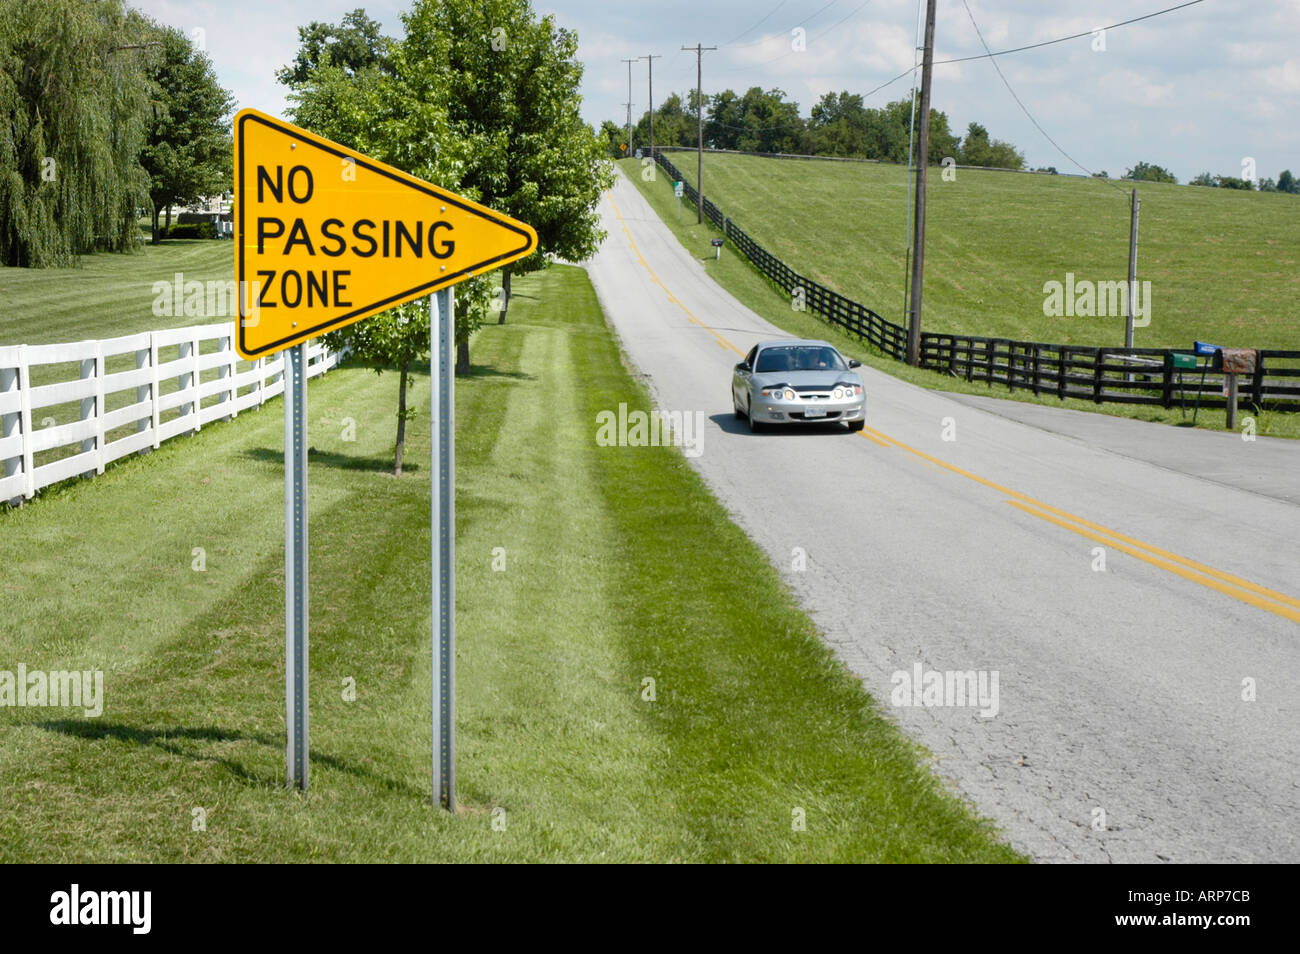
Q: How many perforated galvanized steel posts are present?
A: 2